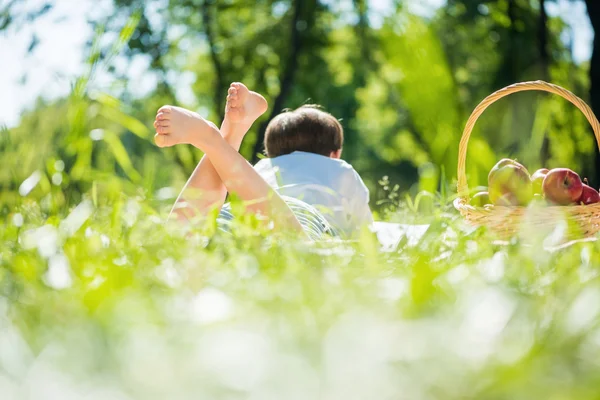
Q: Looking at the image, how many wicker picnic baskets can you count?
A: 1